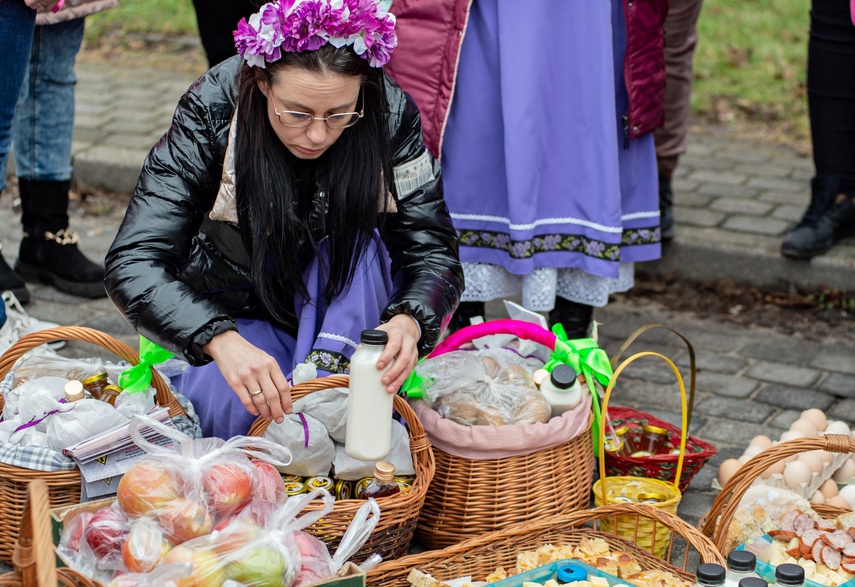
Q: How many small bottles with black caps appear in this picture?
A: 6